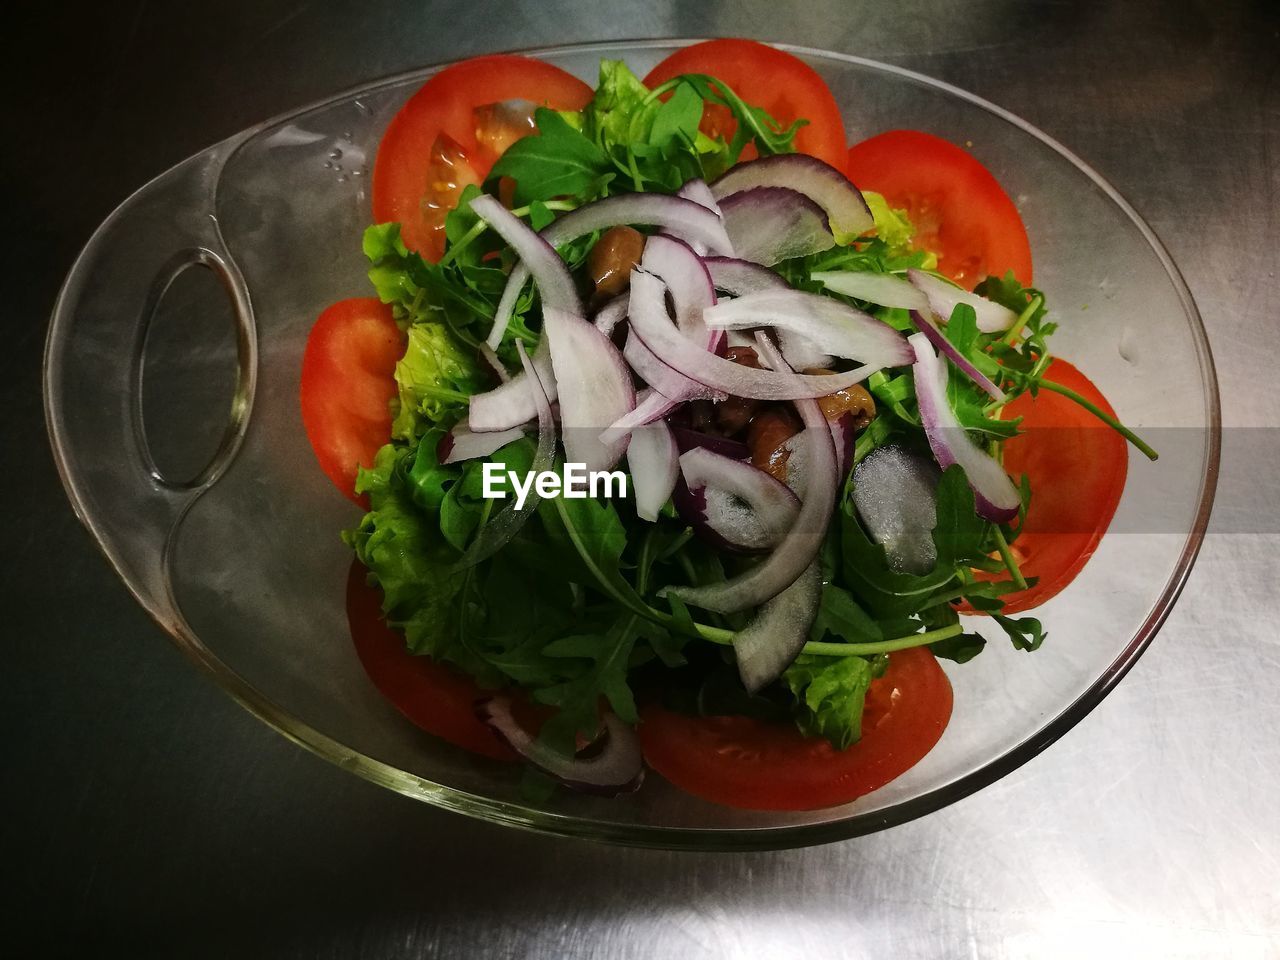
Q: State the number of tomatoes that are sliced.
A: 7